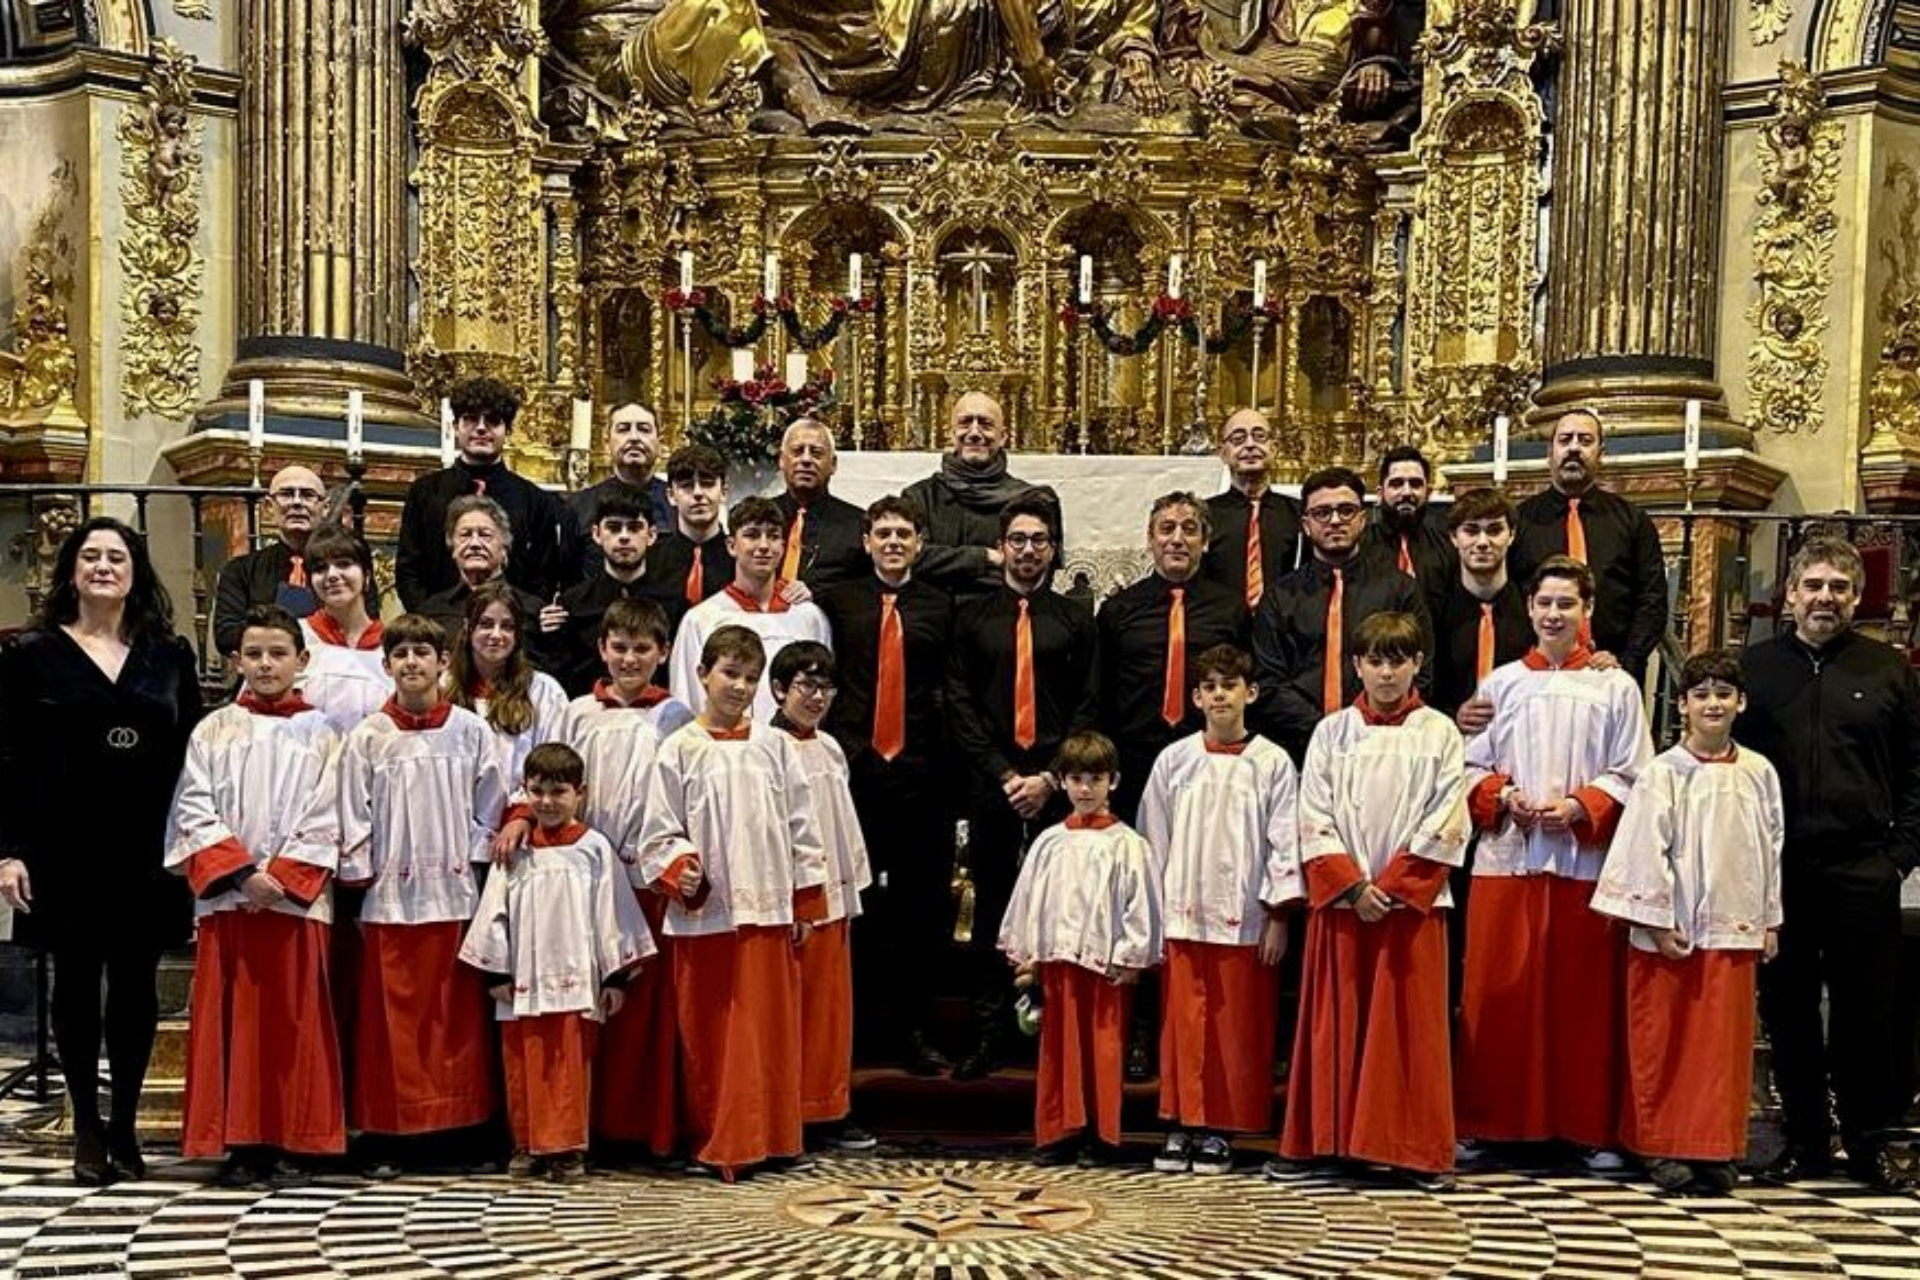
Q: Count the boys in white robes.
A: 12